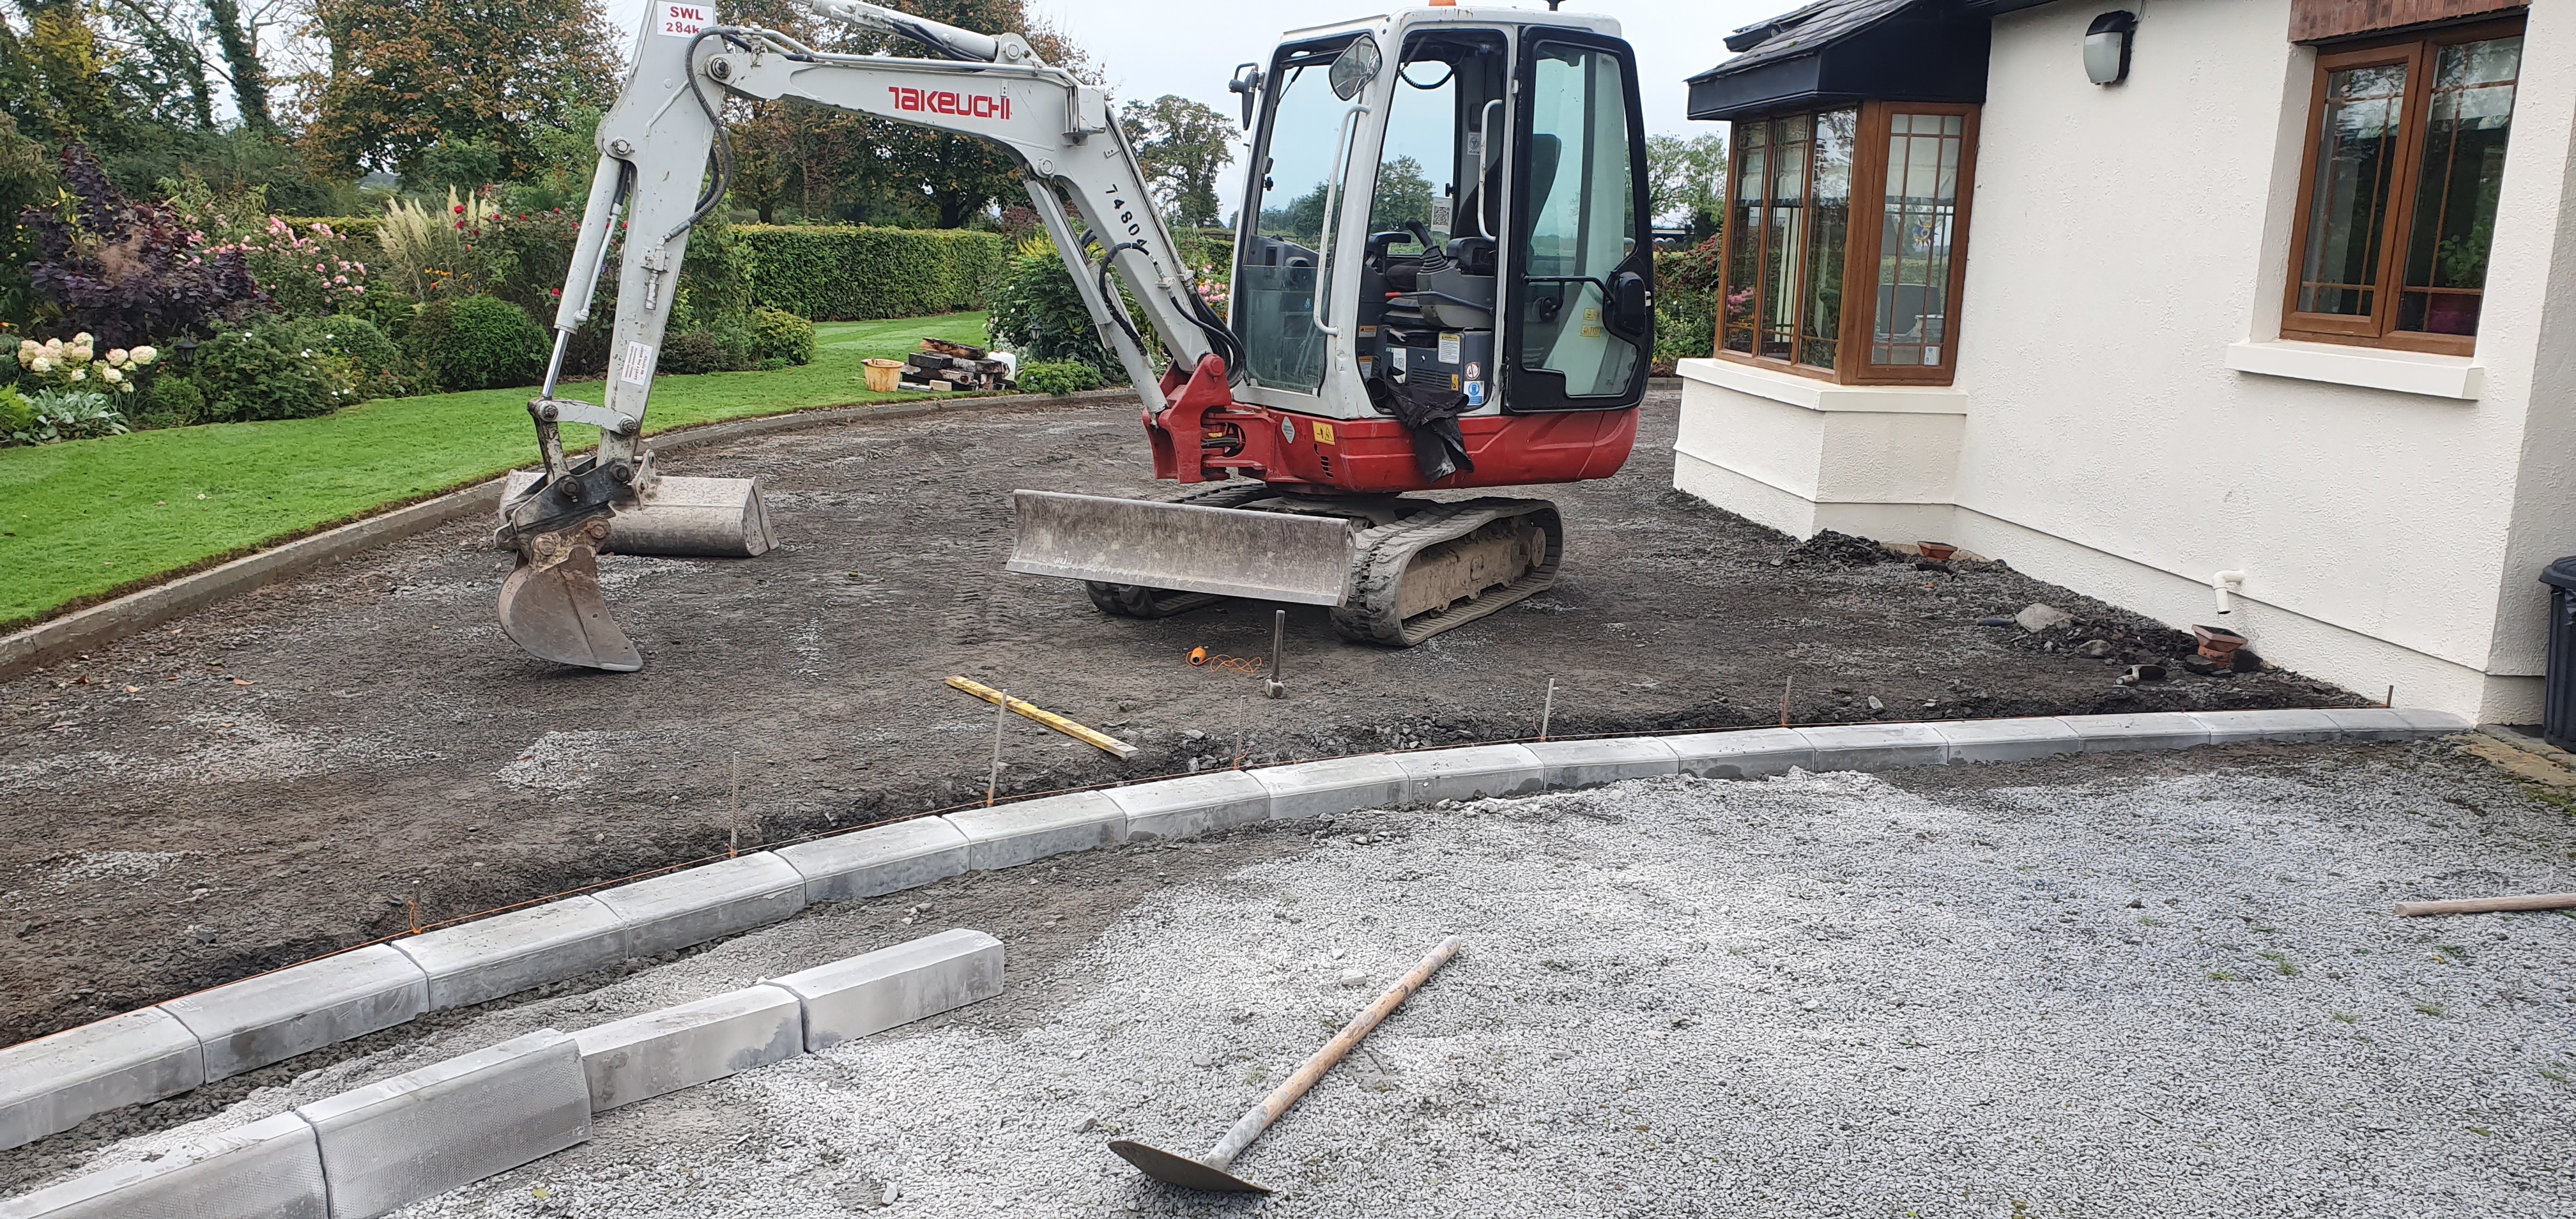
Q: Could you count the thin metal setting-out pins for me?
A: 7